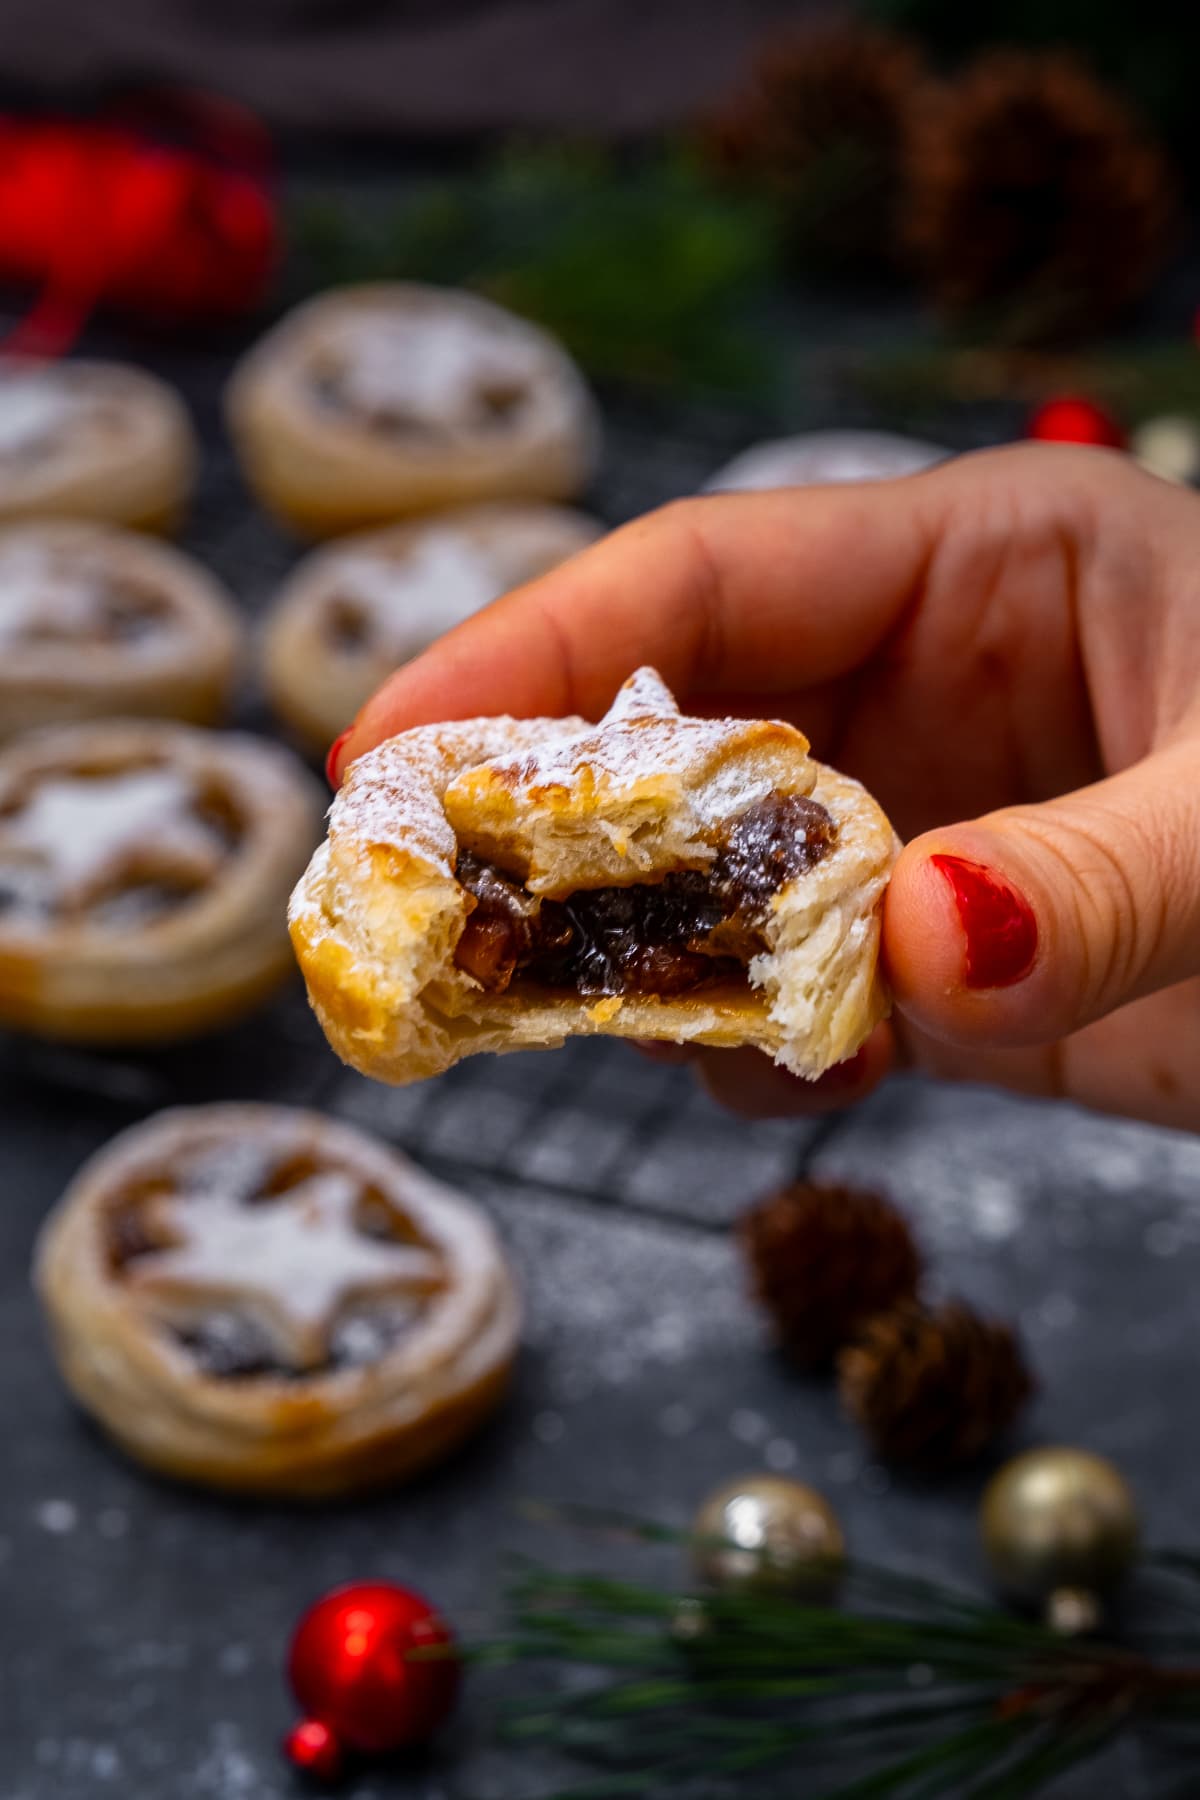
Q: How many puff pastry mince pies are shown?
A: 8